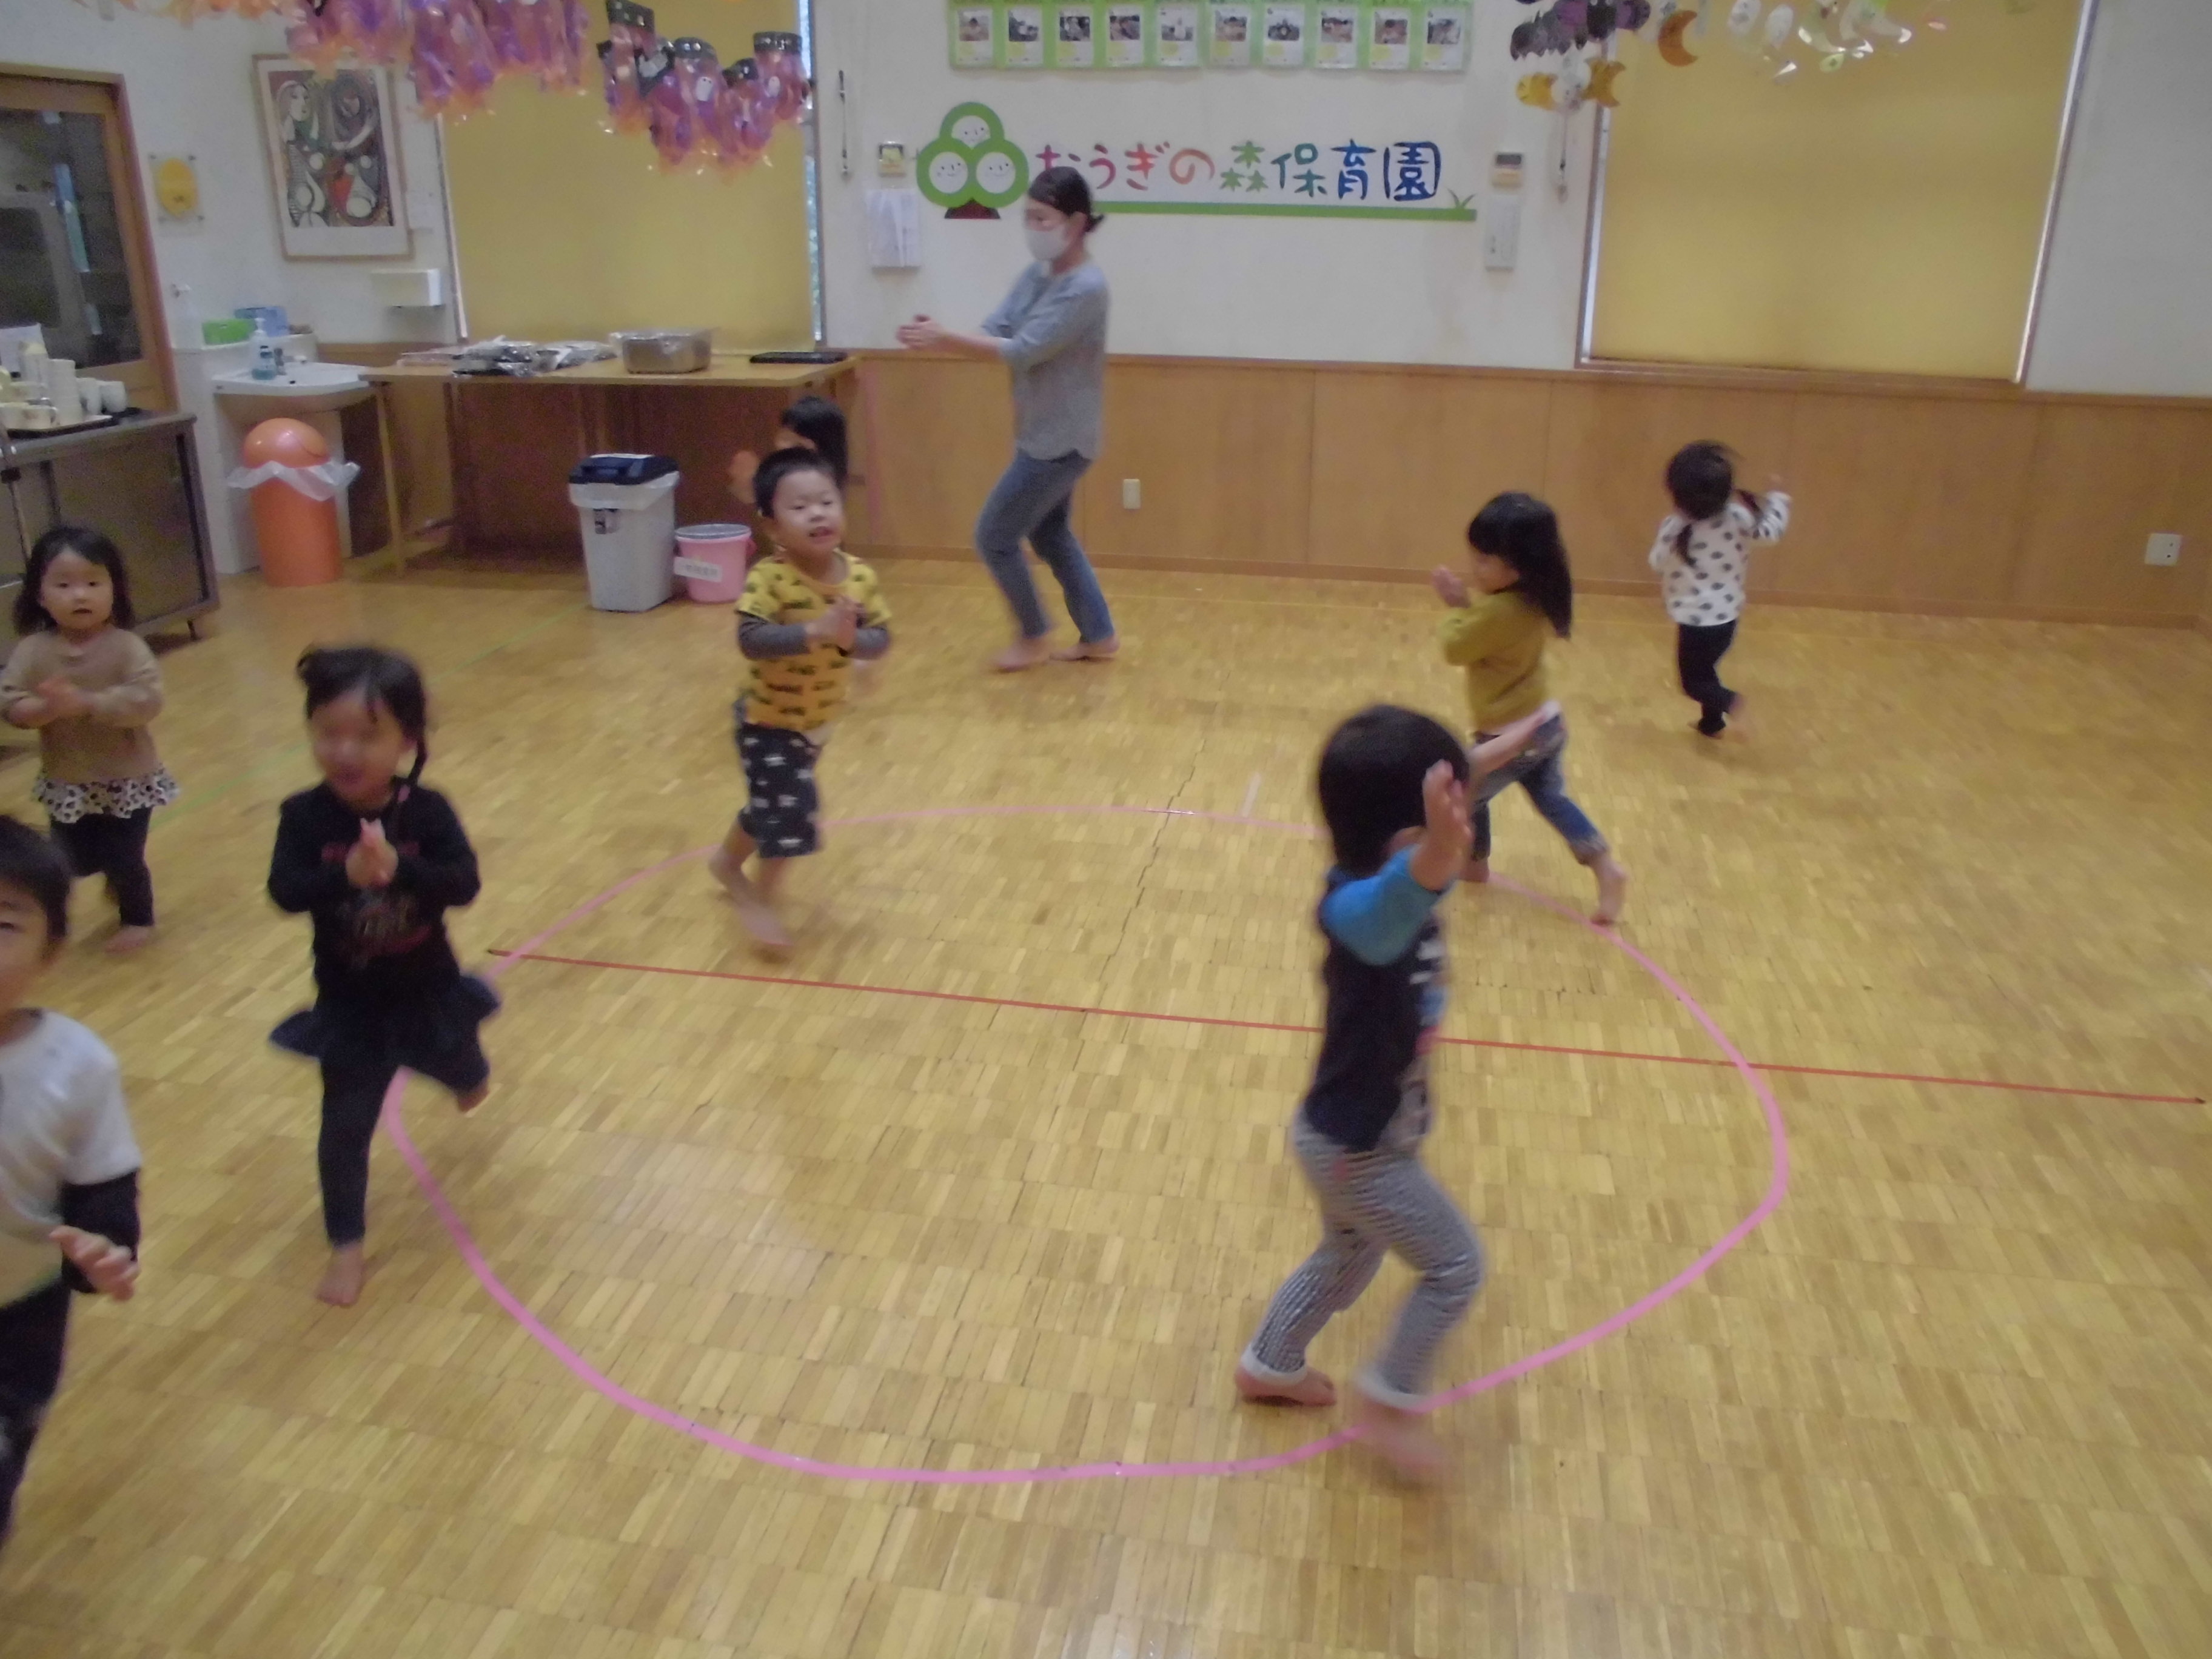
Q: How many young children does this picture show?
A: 8